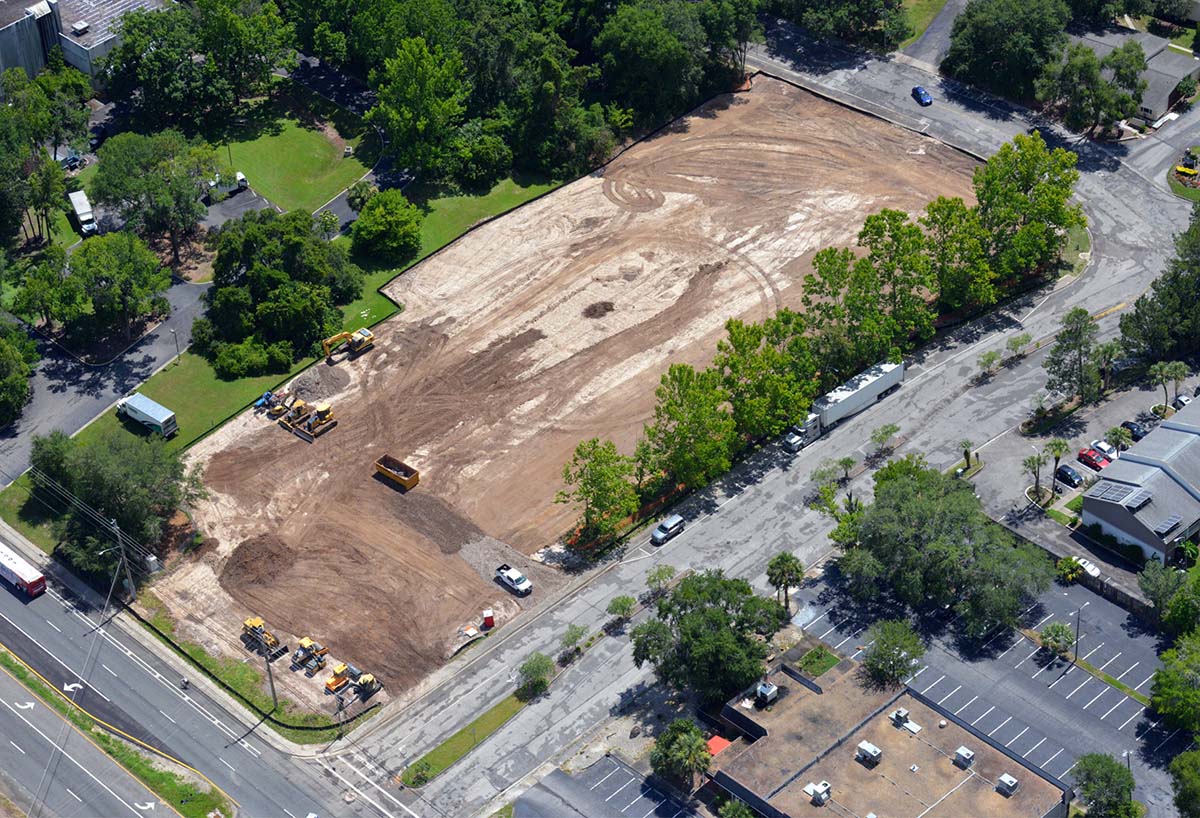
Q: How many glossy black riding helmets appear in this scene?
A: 0